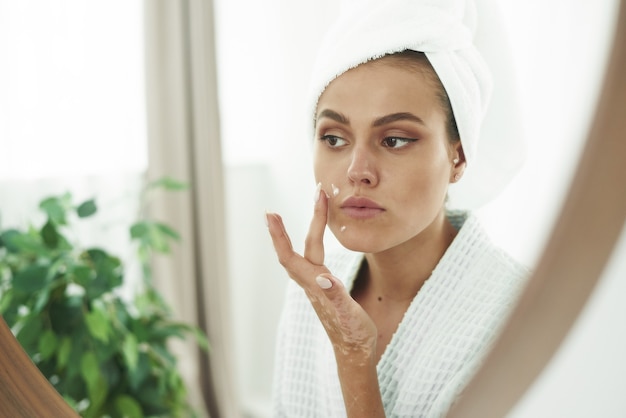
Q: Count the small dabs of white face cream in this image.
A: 2